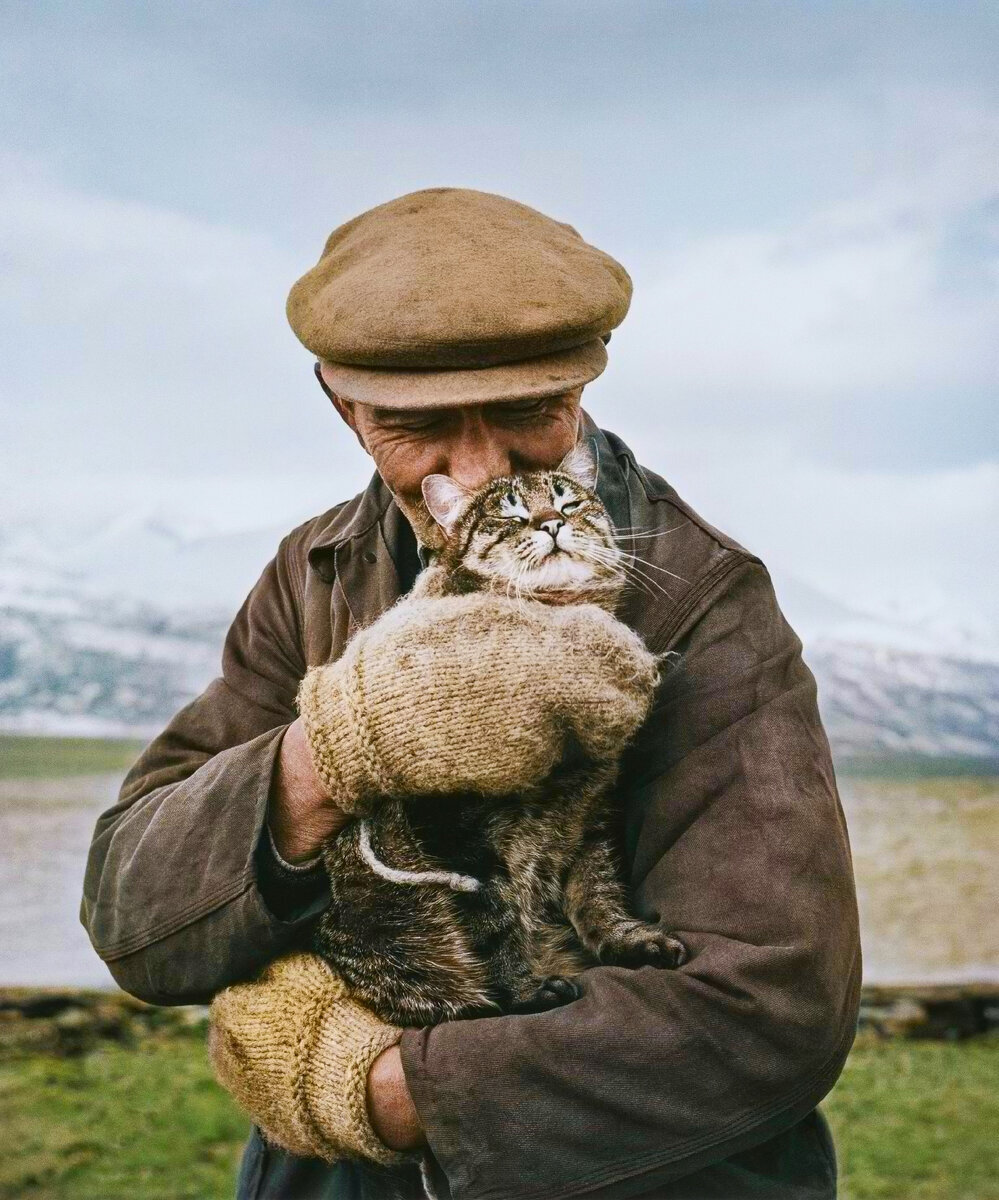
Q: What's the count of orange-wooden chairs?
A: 0